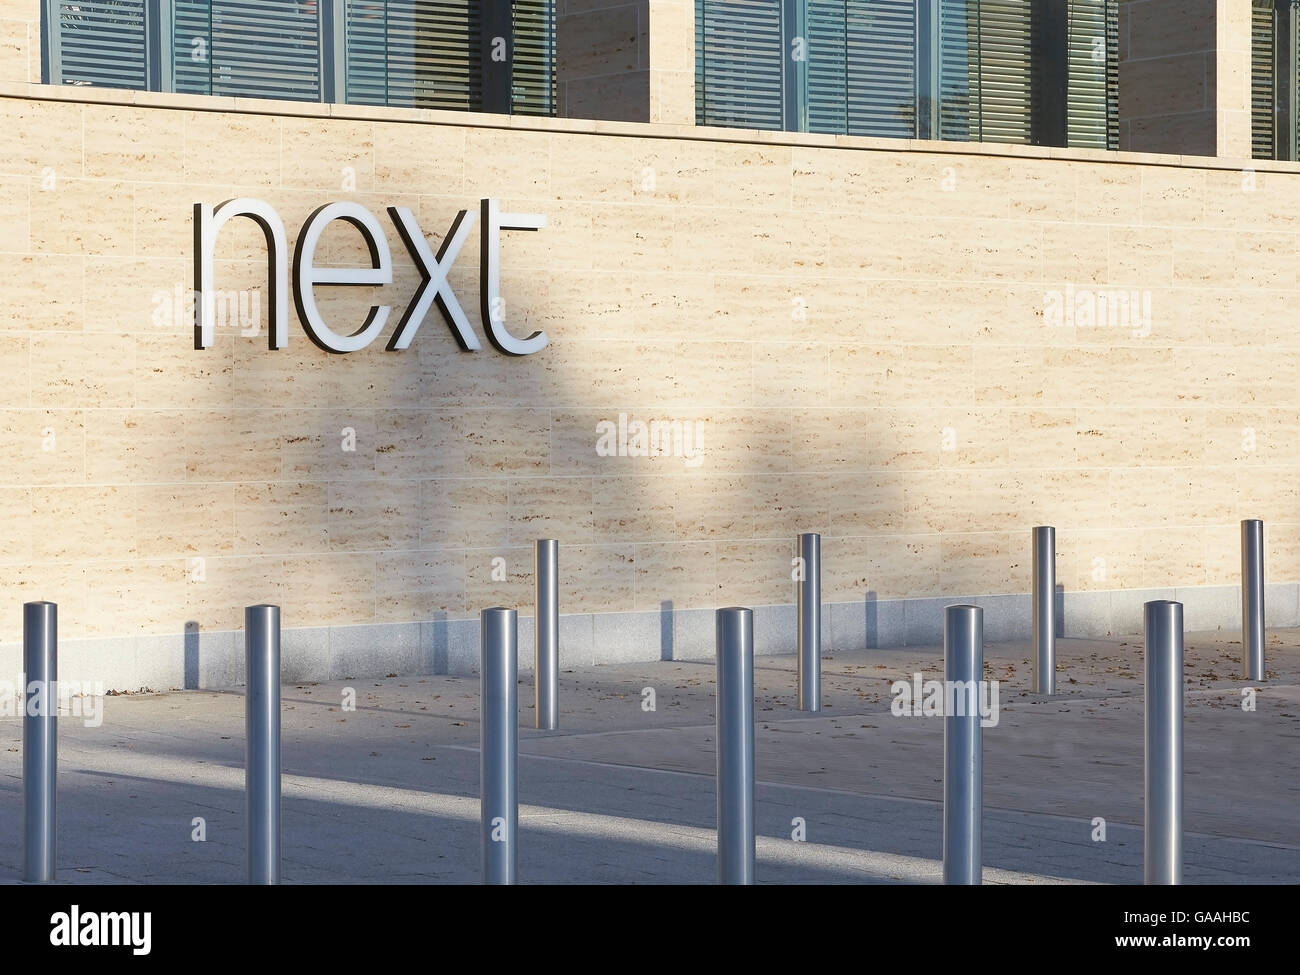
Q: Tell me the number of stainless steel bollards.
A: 10